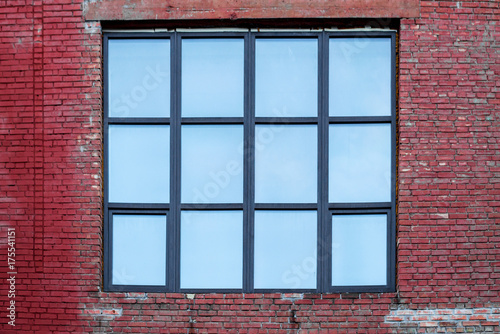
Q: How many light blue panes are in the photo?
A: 12